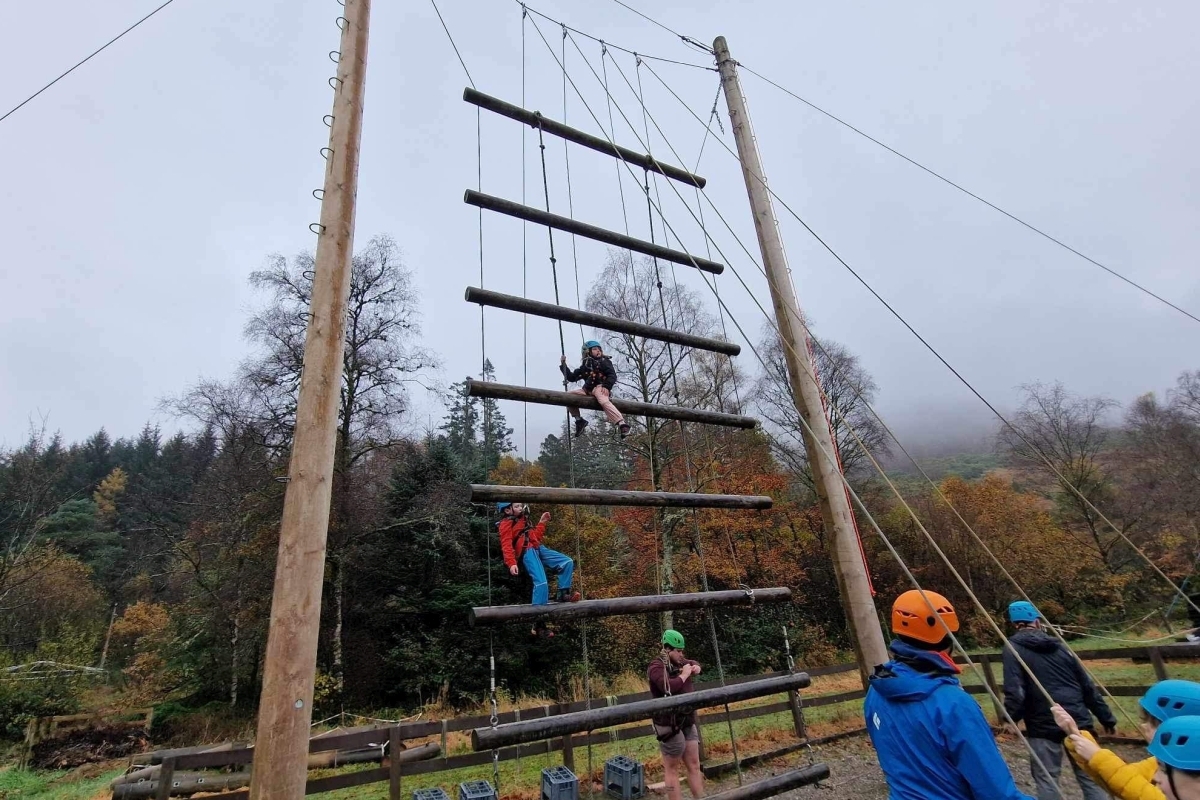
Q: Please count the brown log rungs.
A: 8